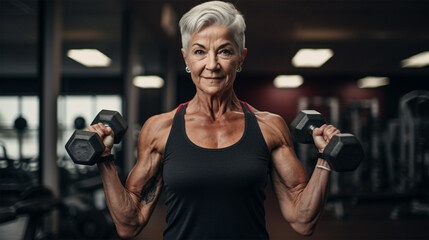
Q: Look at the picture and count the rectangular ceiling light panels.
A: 6